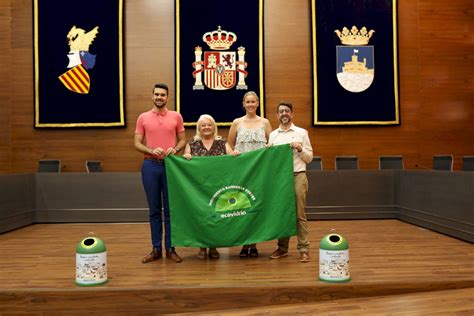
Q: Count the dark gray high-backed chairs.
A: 7